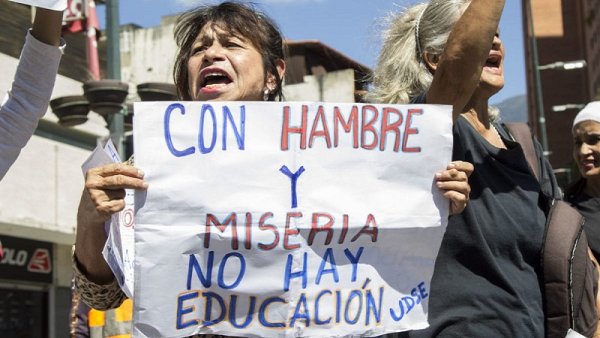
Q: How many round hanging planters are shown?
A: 3